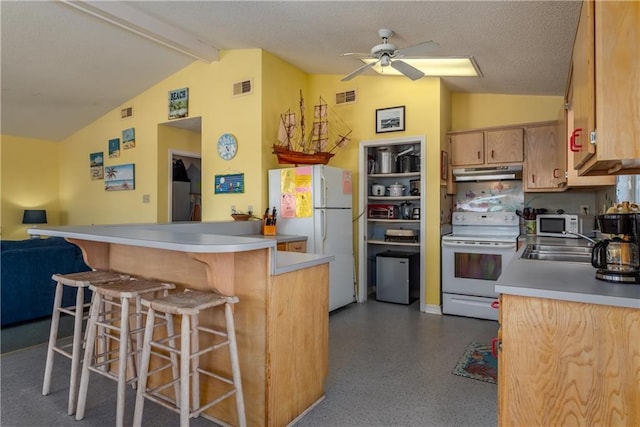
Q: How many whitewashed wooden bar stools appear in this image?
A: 3